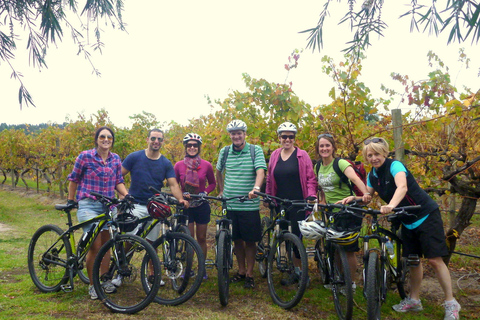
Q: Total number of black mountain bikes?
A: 7